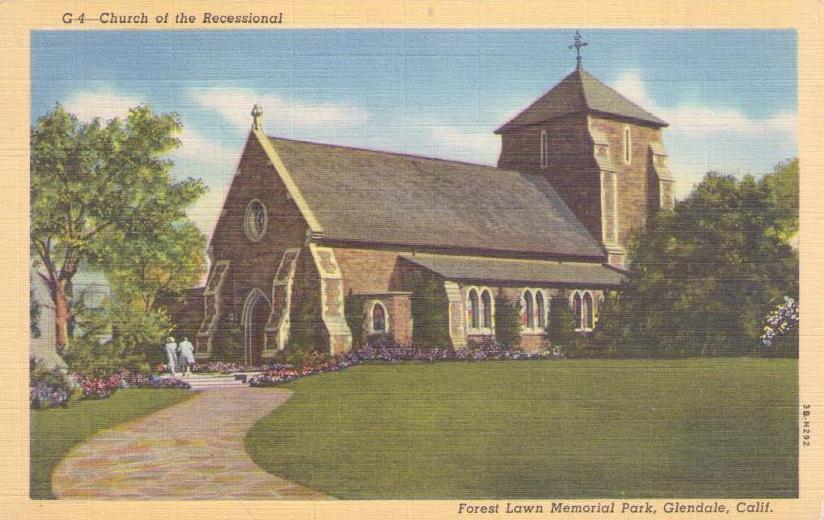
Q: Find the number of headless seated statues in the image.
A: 0